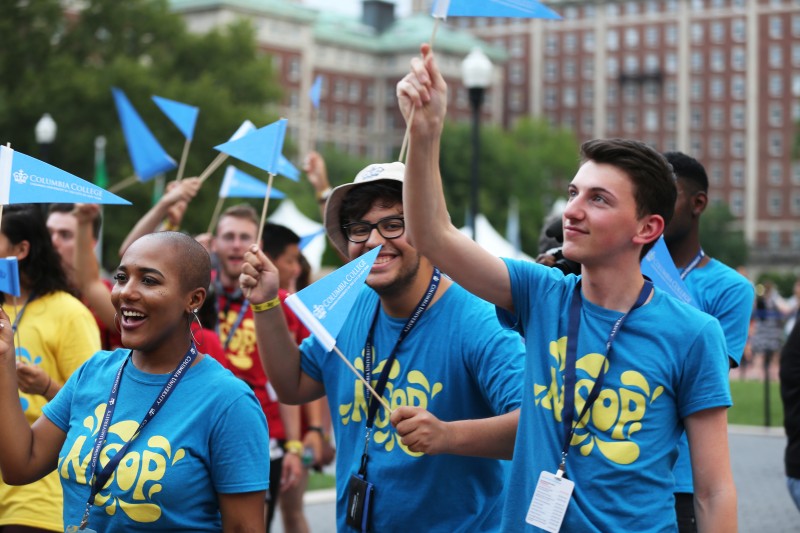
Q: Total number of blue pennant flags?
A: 12